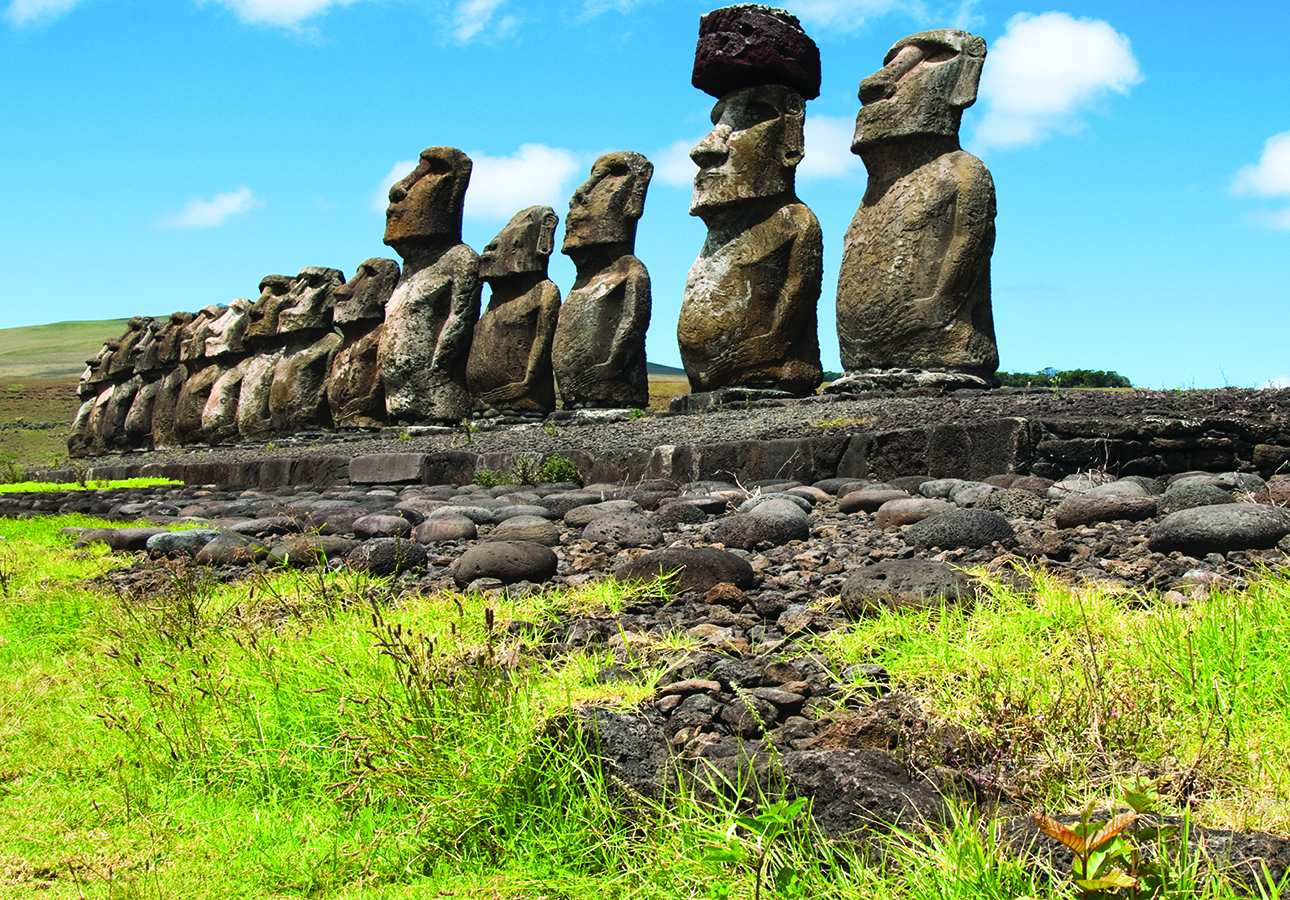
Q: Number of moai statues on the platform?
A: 15